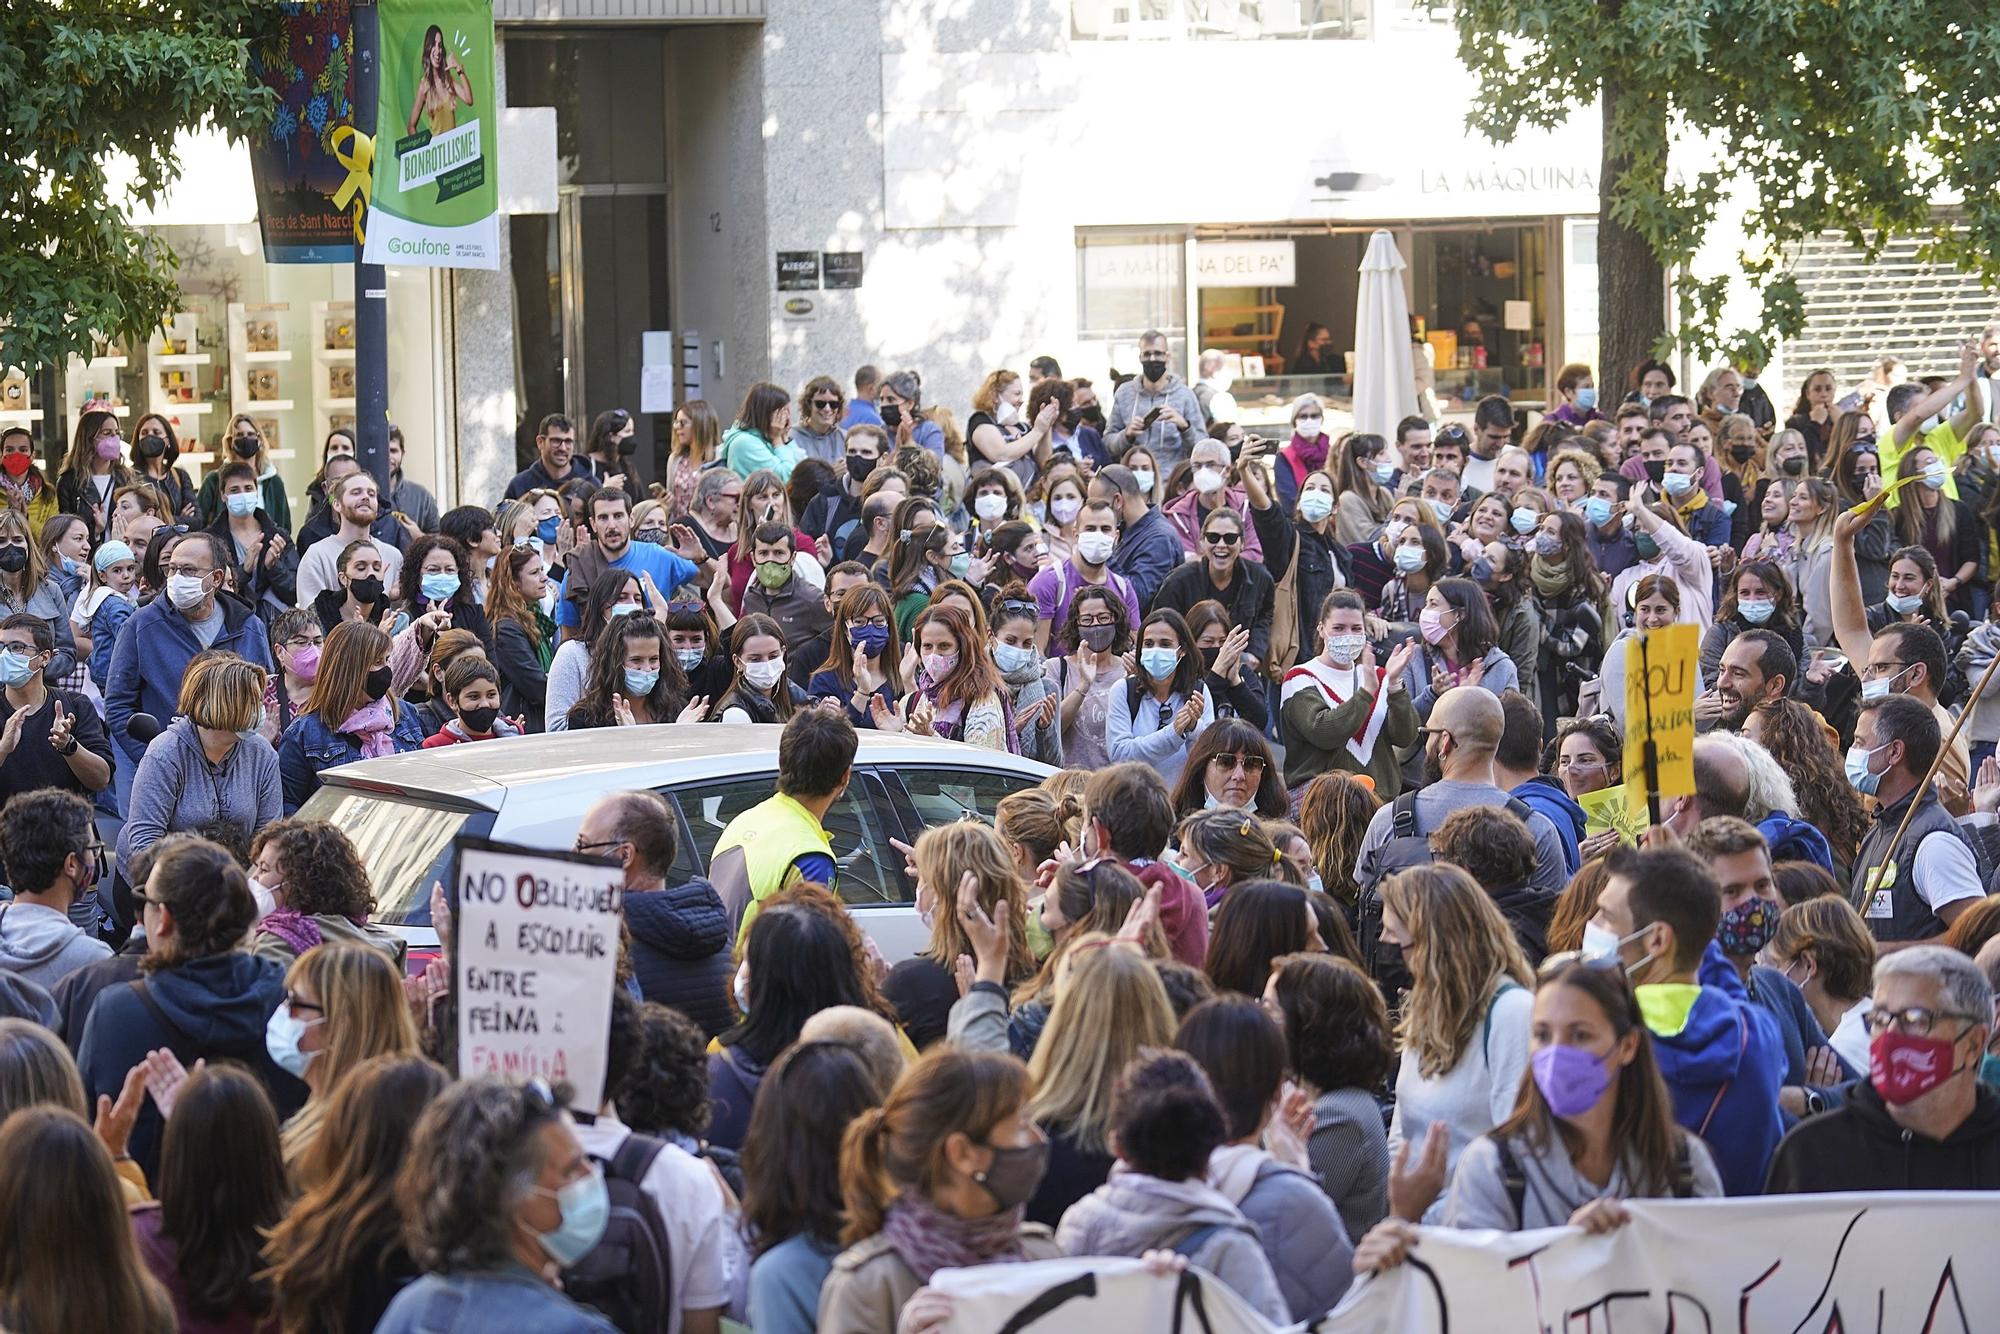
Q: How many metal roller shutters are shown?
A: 1